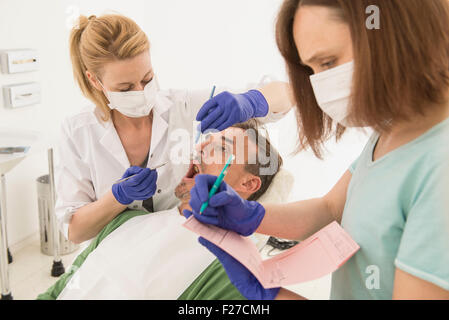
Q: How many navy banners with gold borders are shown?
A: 0